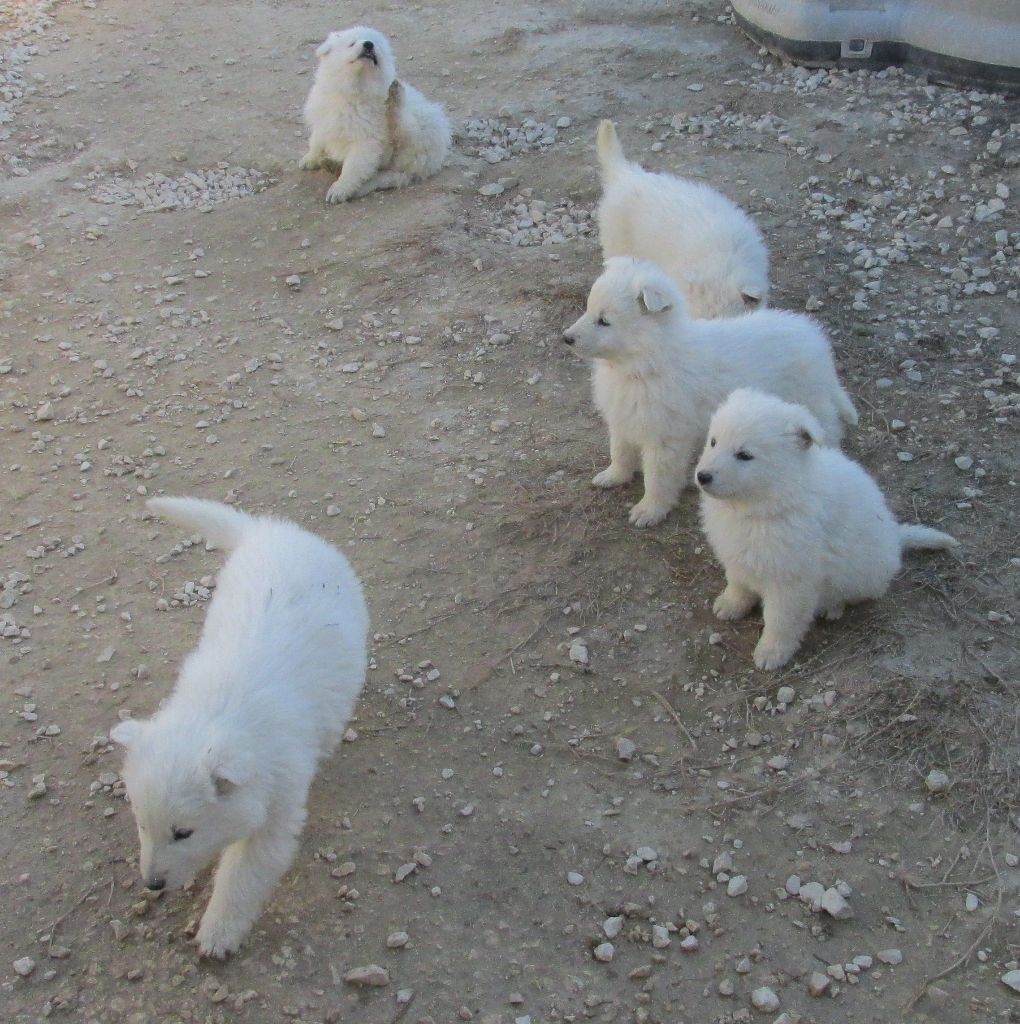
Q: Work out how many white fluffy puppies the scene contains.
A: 5